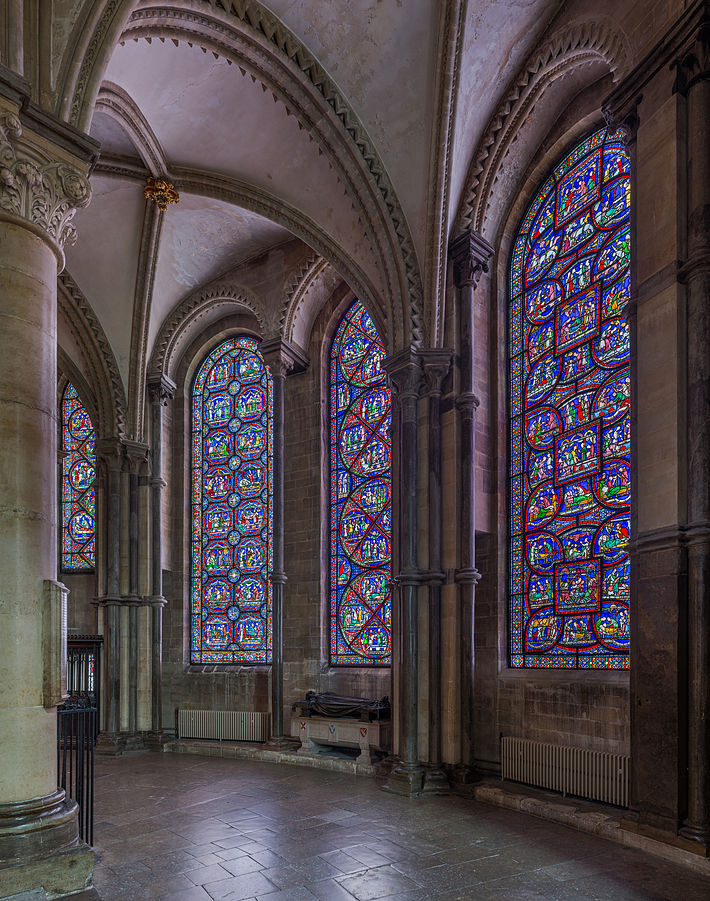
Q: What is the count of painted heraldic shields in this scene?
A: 3